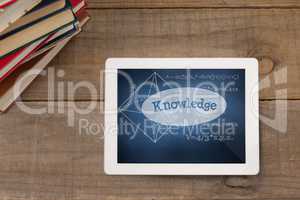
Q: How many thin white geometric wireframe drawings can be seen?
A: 1